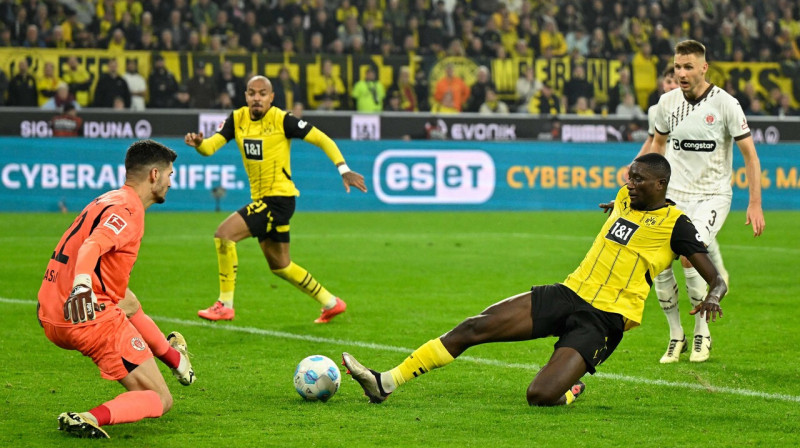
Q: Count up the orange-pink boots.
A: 2